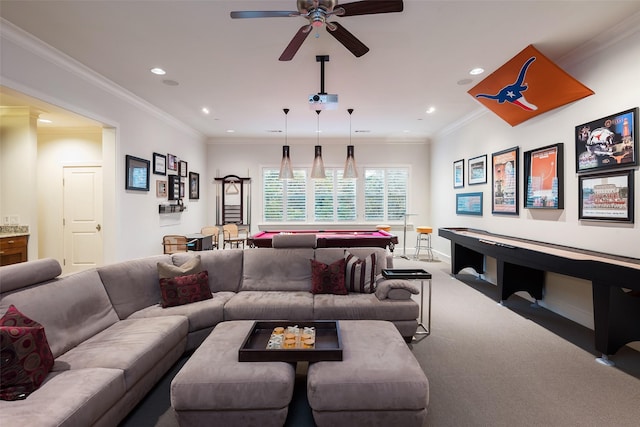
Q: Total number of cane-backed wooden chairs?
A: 3